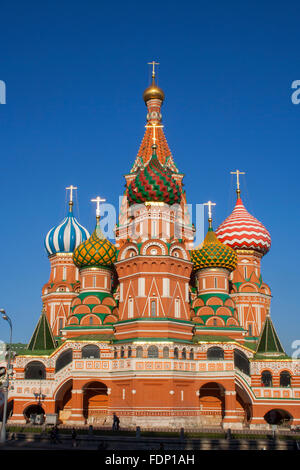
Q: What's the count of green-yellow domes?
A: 2